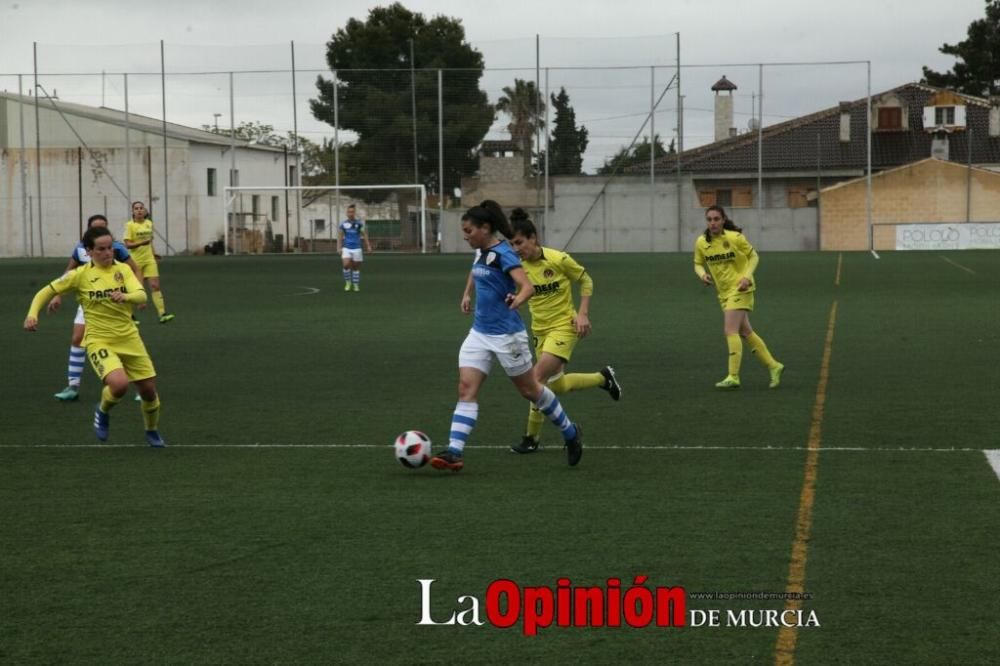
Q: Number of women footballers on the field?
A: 7